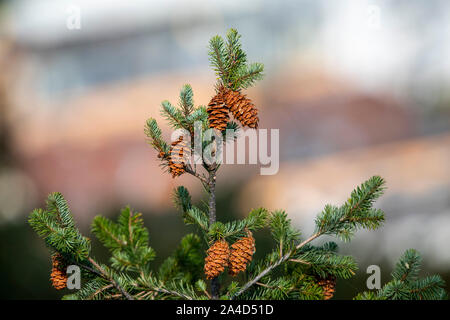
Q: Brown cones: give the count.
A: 7